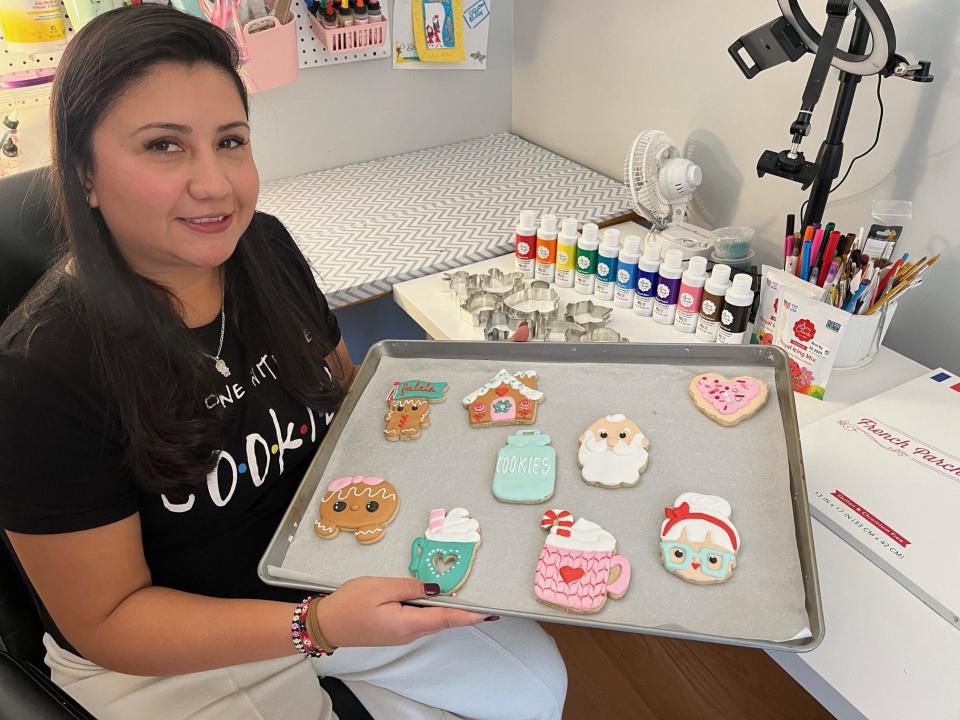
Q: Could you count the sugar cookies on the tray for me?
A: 9